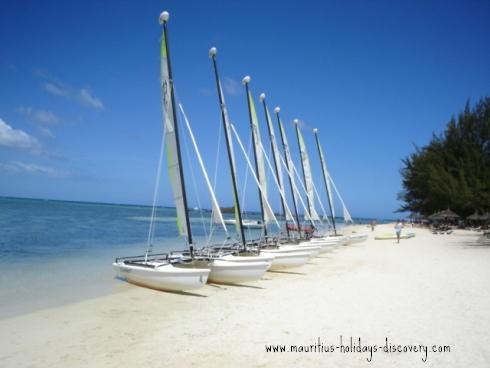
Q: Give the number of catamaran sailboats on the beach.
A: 7